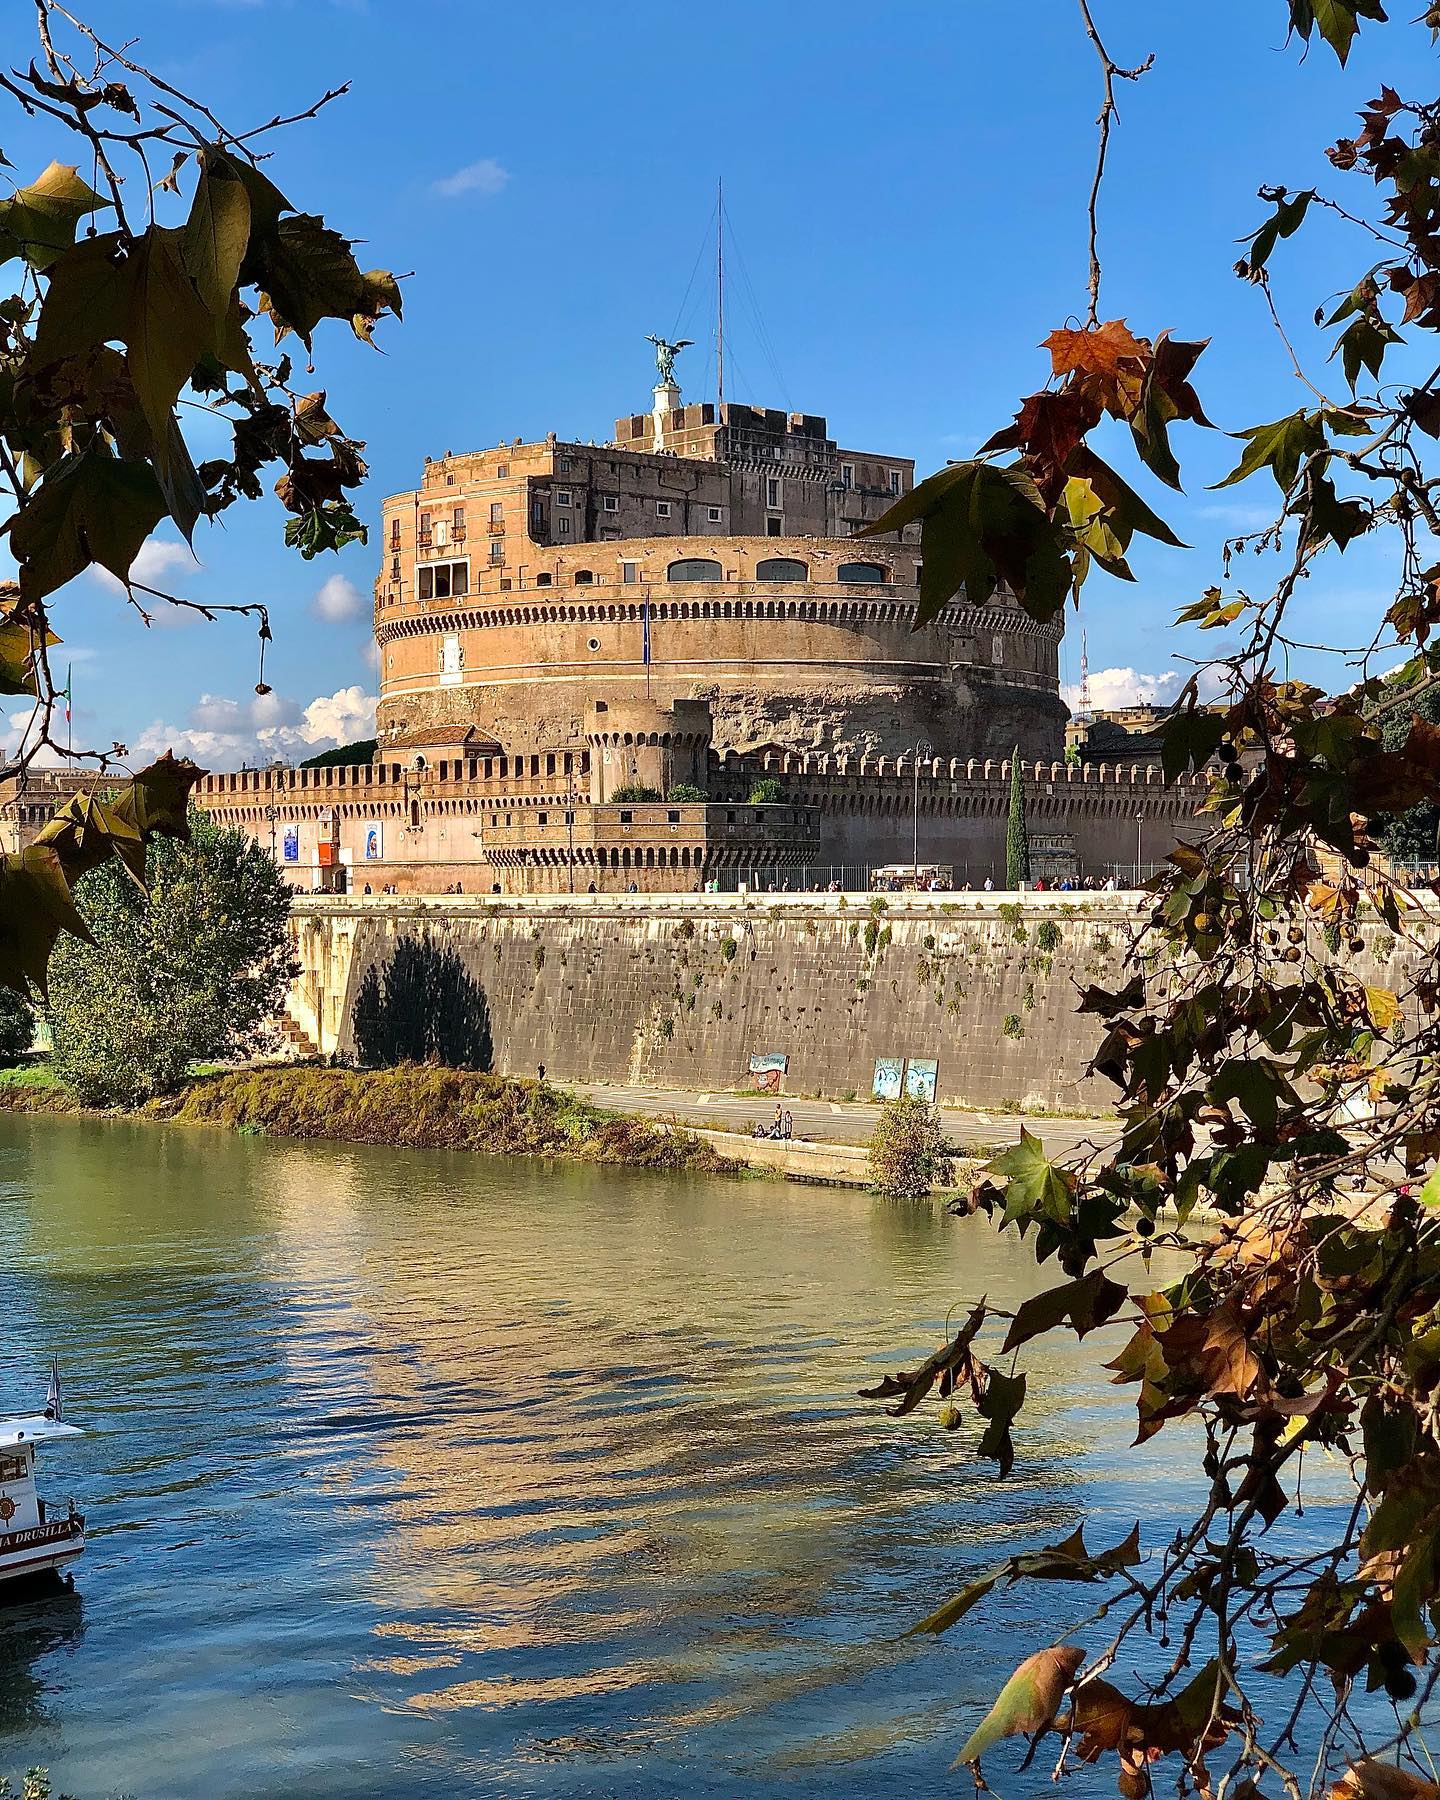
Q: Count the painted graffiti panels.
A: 3